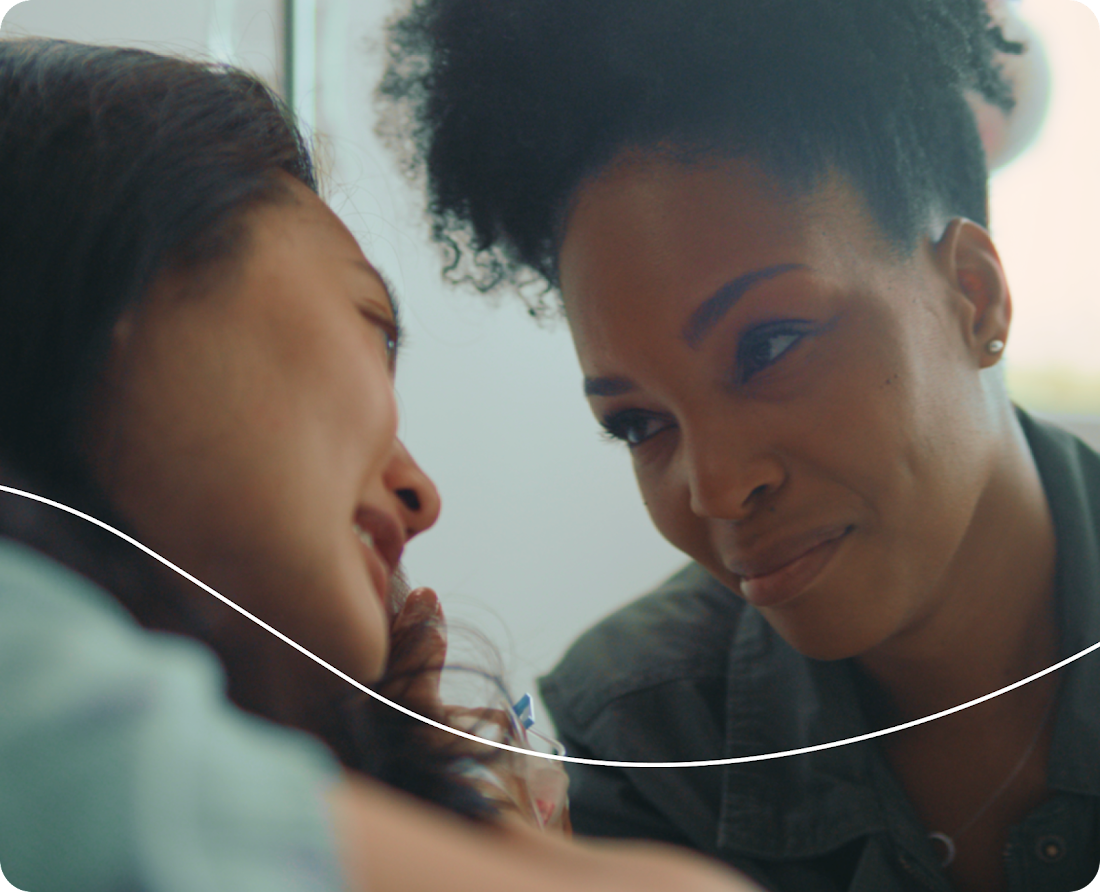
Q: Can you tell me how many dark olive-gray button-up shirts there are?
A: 1